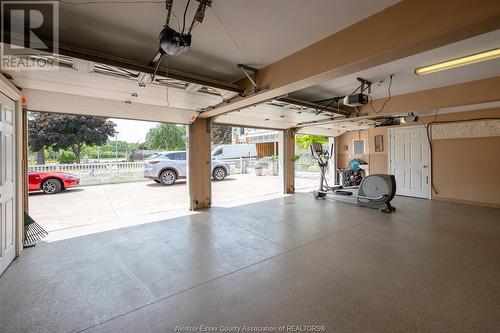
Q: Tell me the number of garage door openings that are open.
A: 3